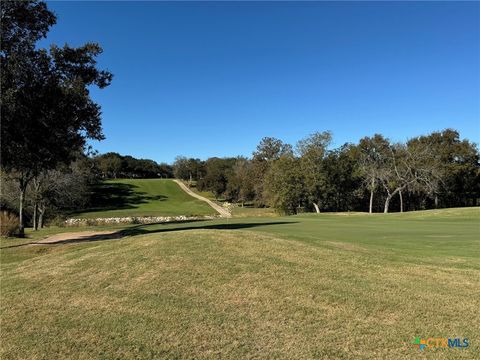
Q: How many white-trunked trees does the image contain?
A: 4